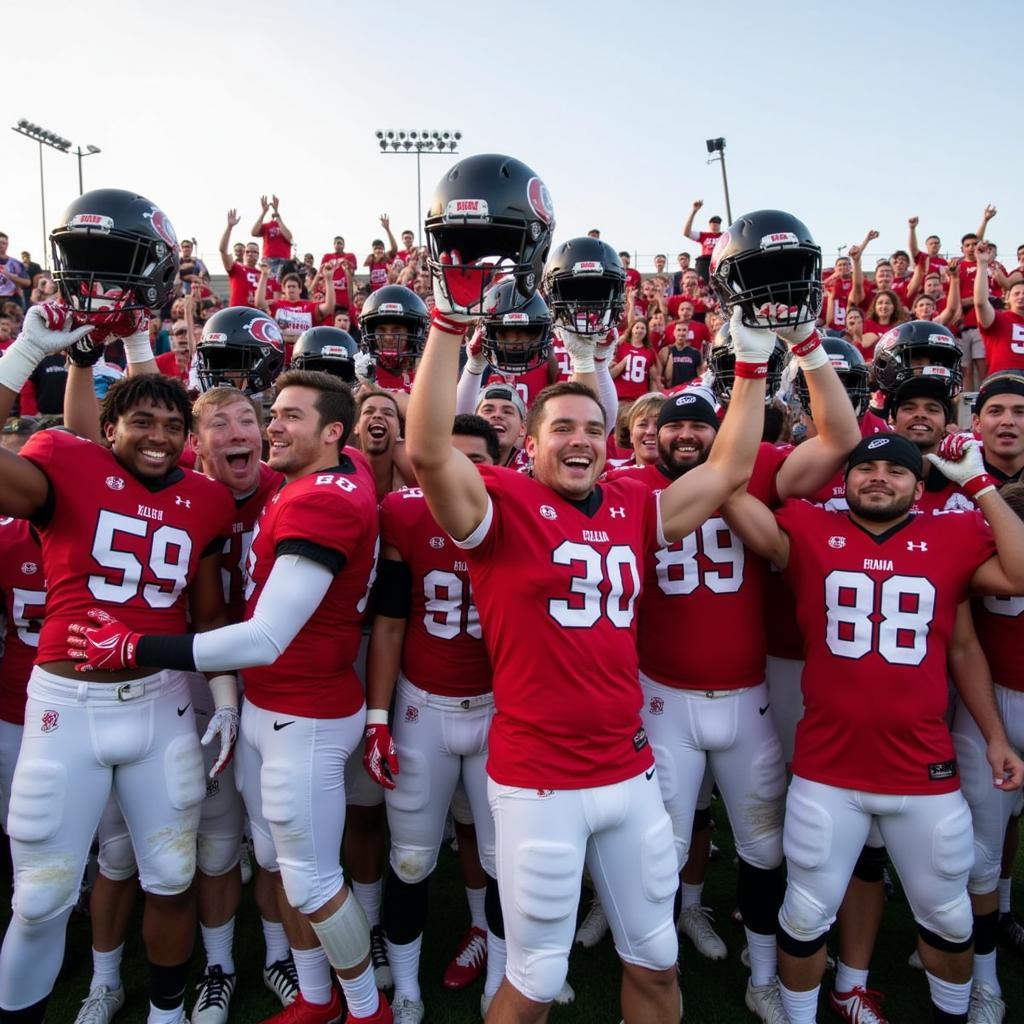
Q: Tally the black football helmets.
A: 11